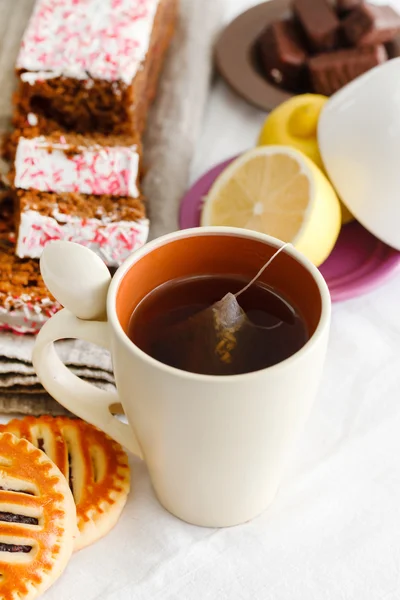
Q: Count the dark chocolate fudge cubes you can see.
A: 5